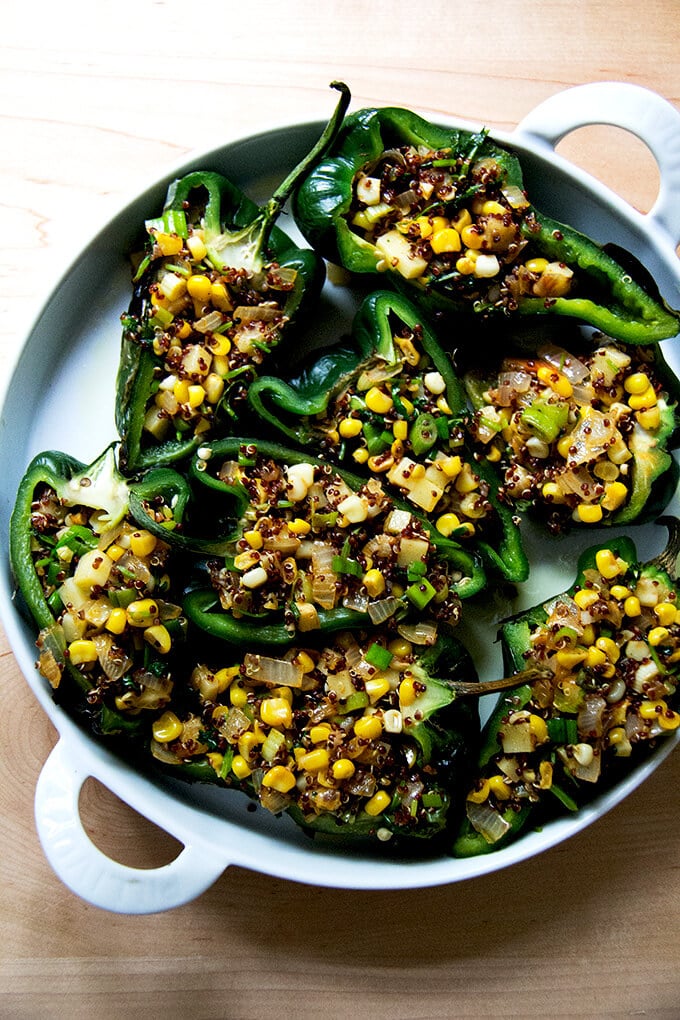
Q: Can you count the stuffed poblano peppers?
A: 8